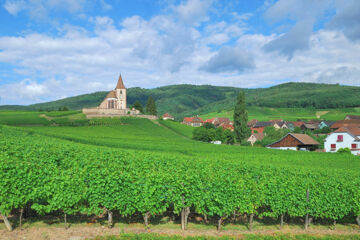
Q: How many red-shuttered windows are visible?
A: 3